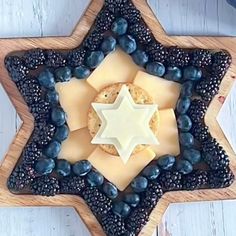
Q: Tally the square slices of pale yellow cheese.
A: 6